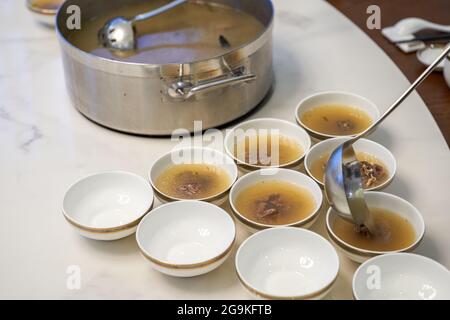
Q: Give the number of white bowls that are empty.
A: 4